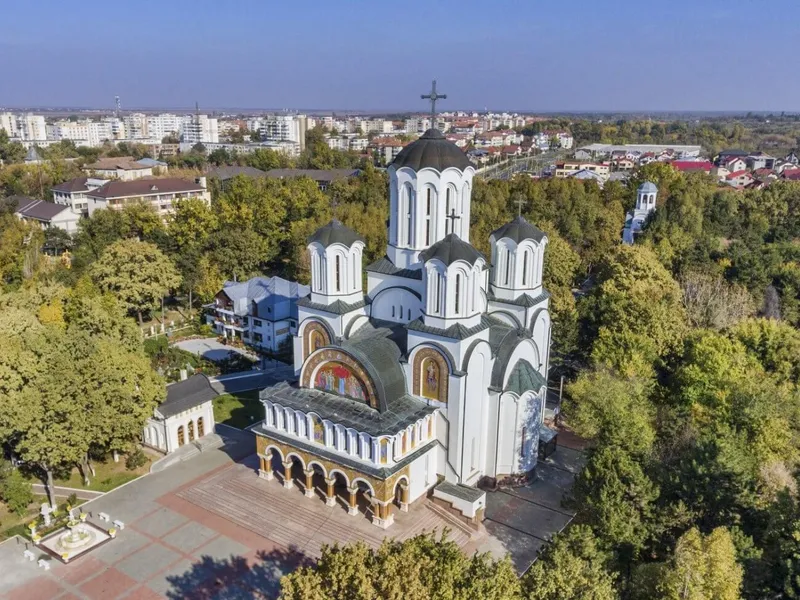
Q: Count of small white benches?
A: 4